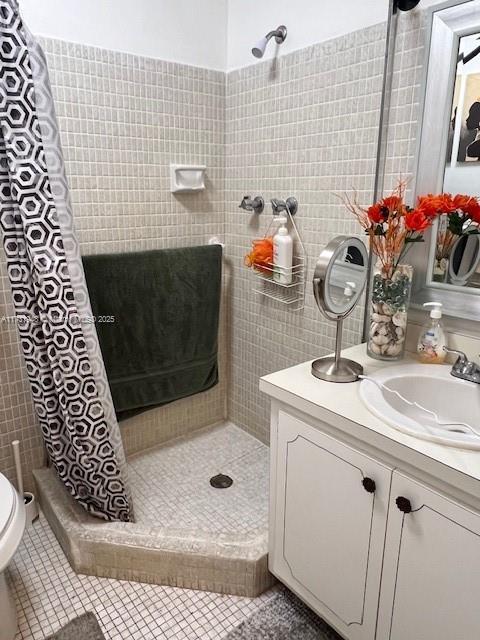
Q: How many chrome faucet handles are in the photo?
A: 3